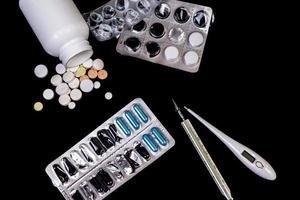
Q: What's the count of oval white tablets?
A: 0